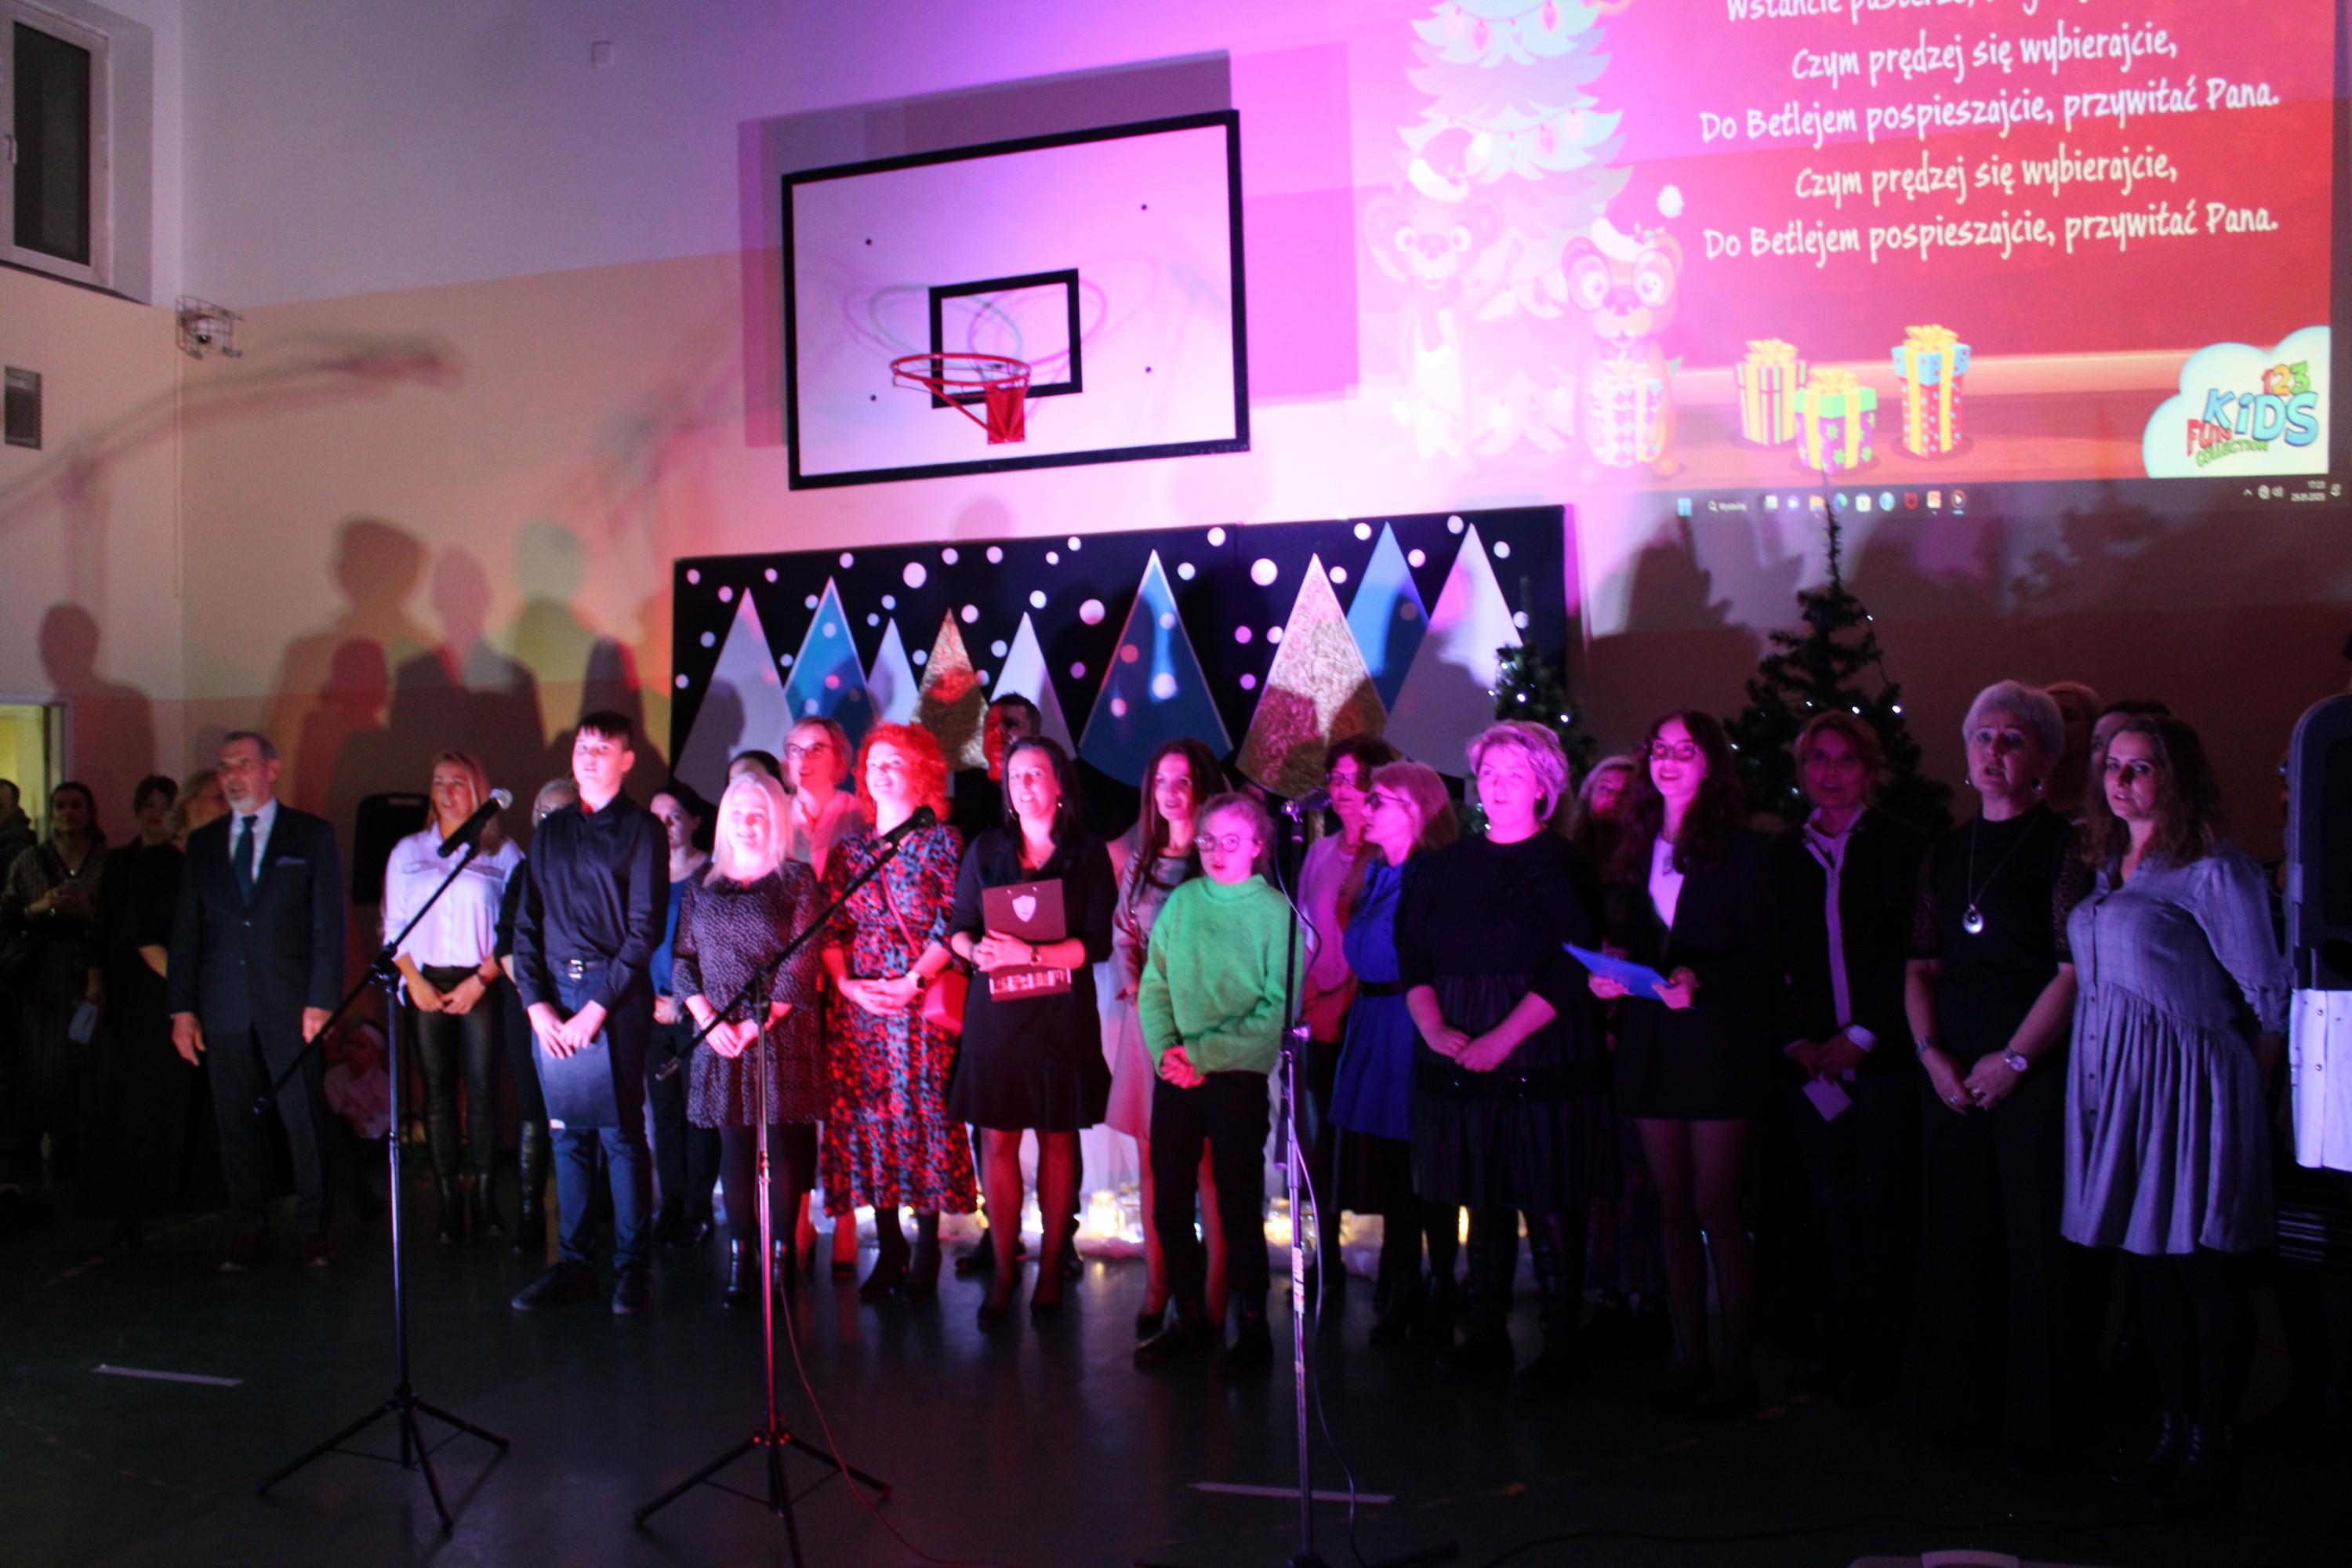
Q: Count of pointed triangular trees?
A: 9